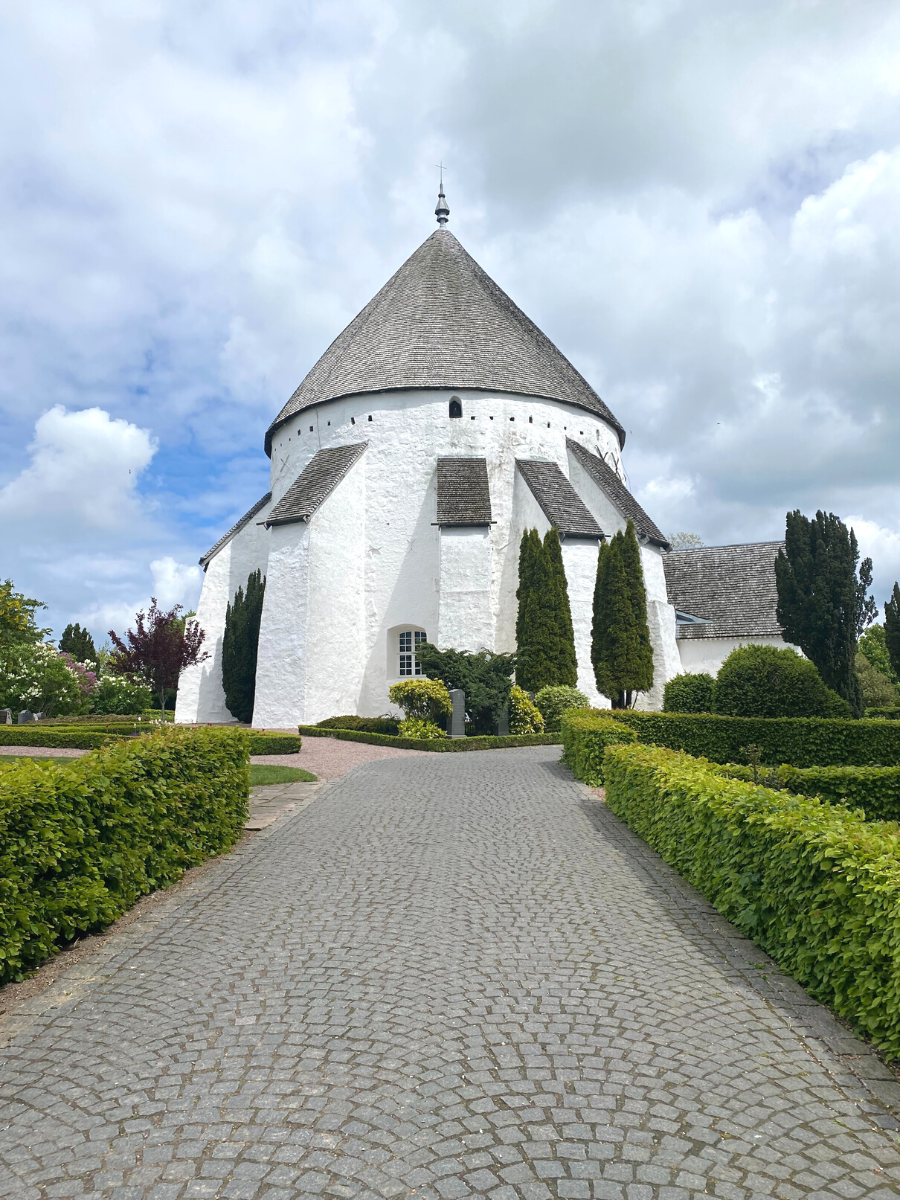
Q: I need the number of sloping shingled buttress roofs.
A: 5